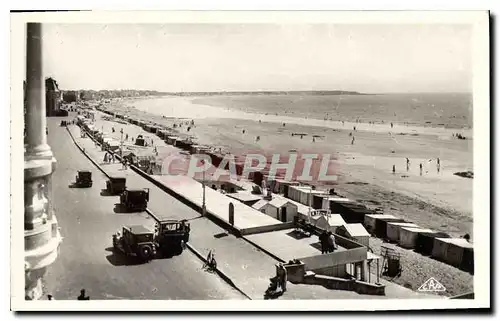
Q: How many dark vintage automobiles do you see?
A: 5